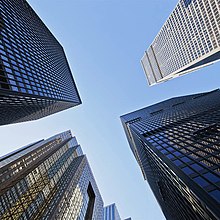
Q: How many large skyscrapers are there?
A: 4